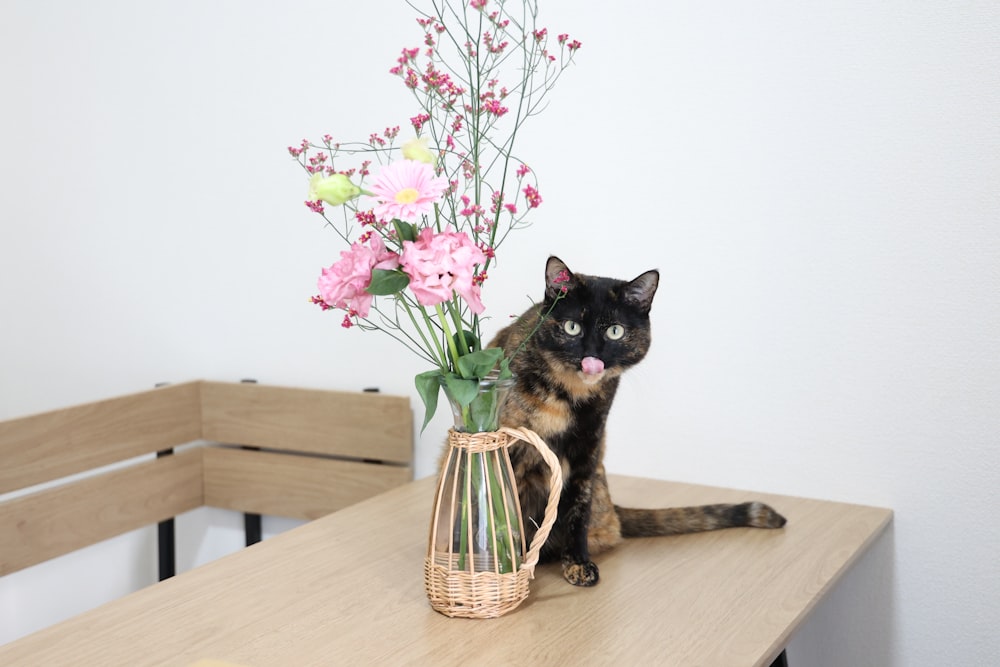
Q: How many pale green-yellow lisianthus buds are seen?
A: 2